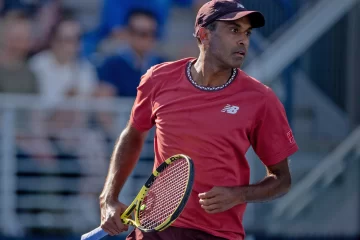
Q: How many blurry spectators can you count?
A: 3